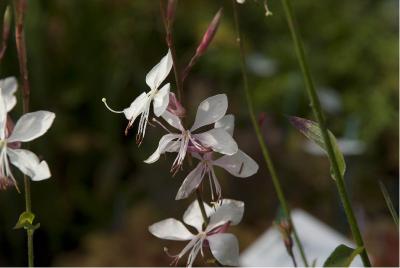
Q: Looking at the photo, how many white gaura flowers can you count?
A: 5